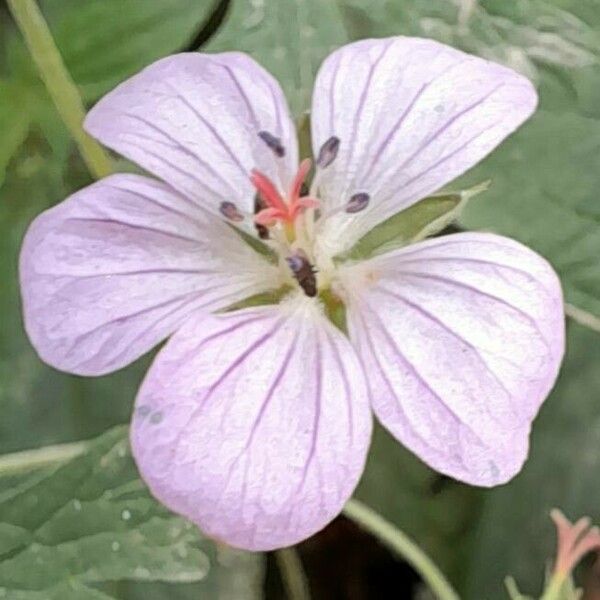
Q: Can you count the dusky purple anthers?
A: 4